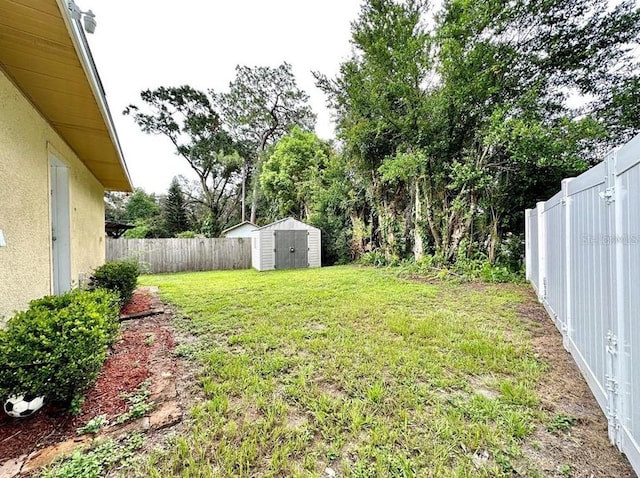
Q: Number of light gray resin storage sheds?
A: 1